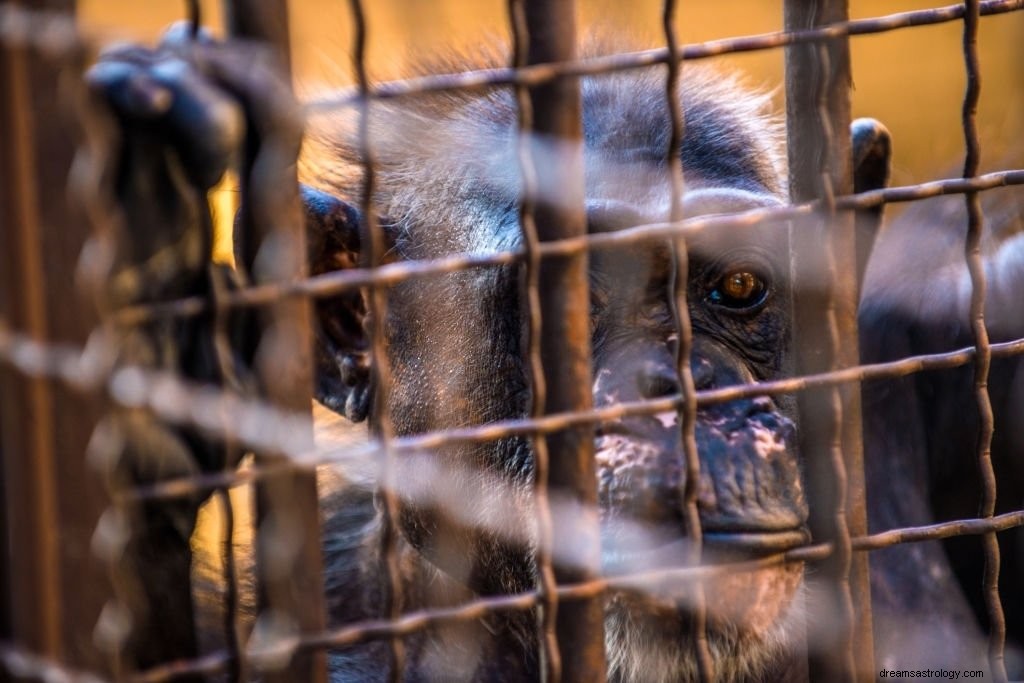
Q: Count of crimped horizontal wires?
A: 4